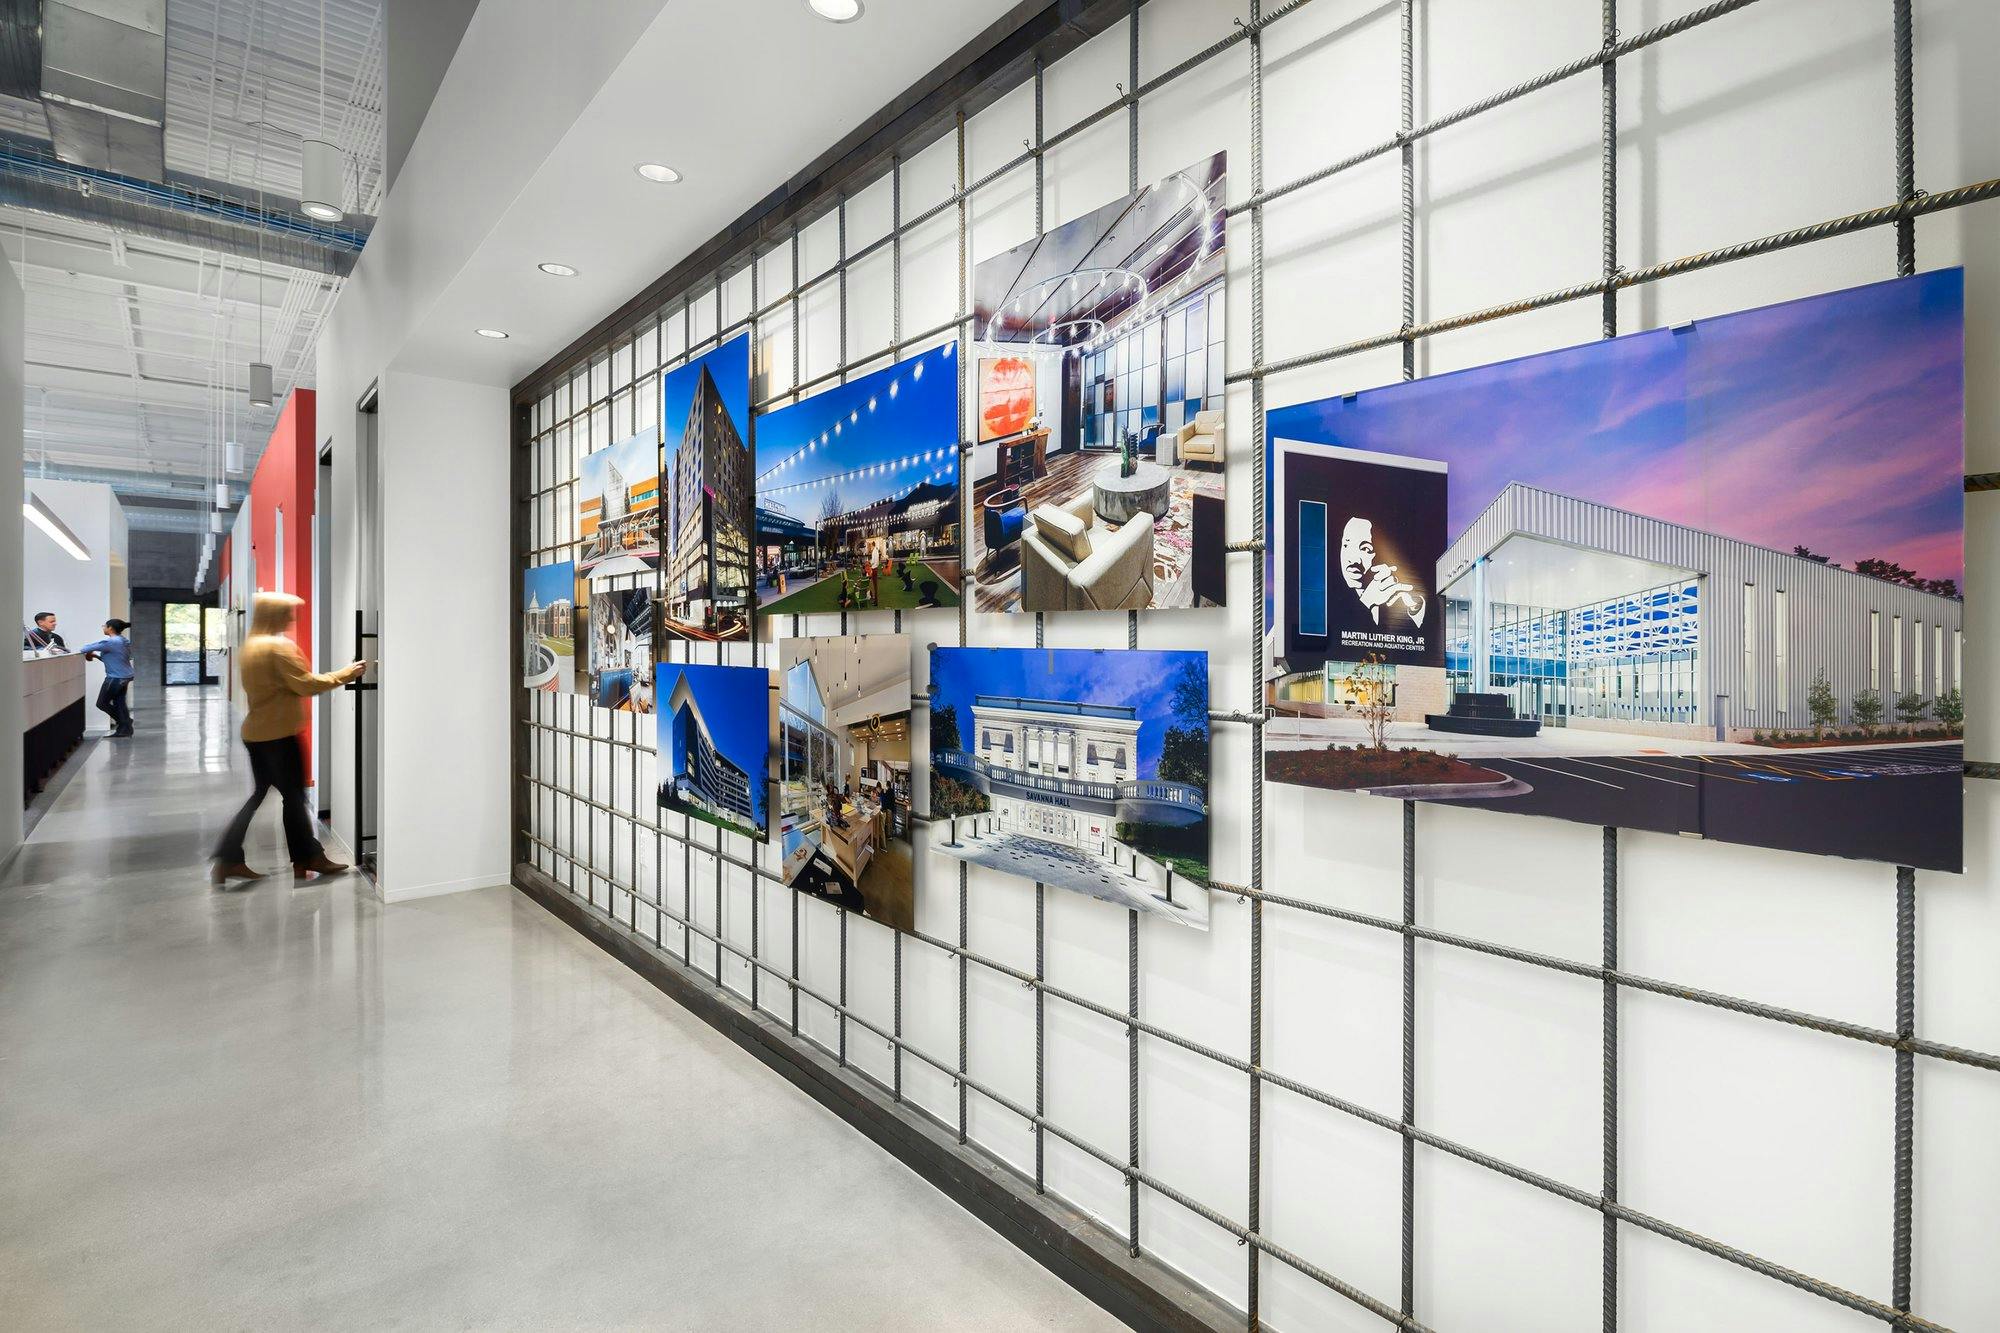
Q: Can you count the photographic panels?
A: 10